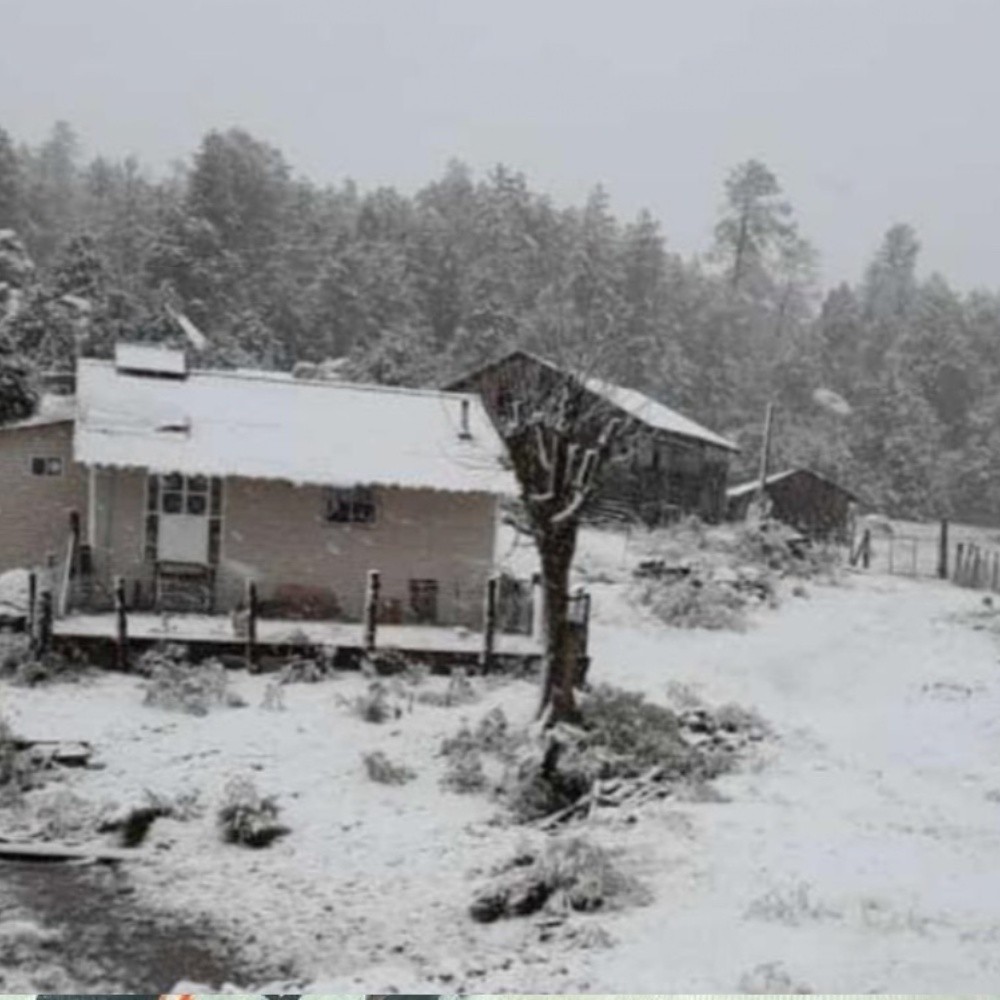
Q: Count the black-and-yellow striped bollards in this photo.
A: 0